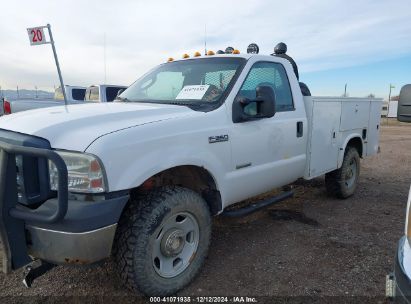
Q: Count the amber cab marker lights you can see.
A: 5